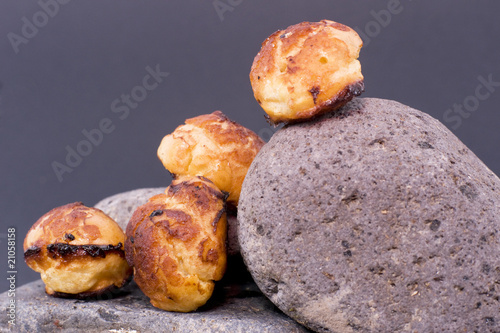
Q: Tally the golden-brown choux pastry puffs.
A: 4